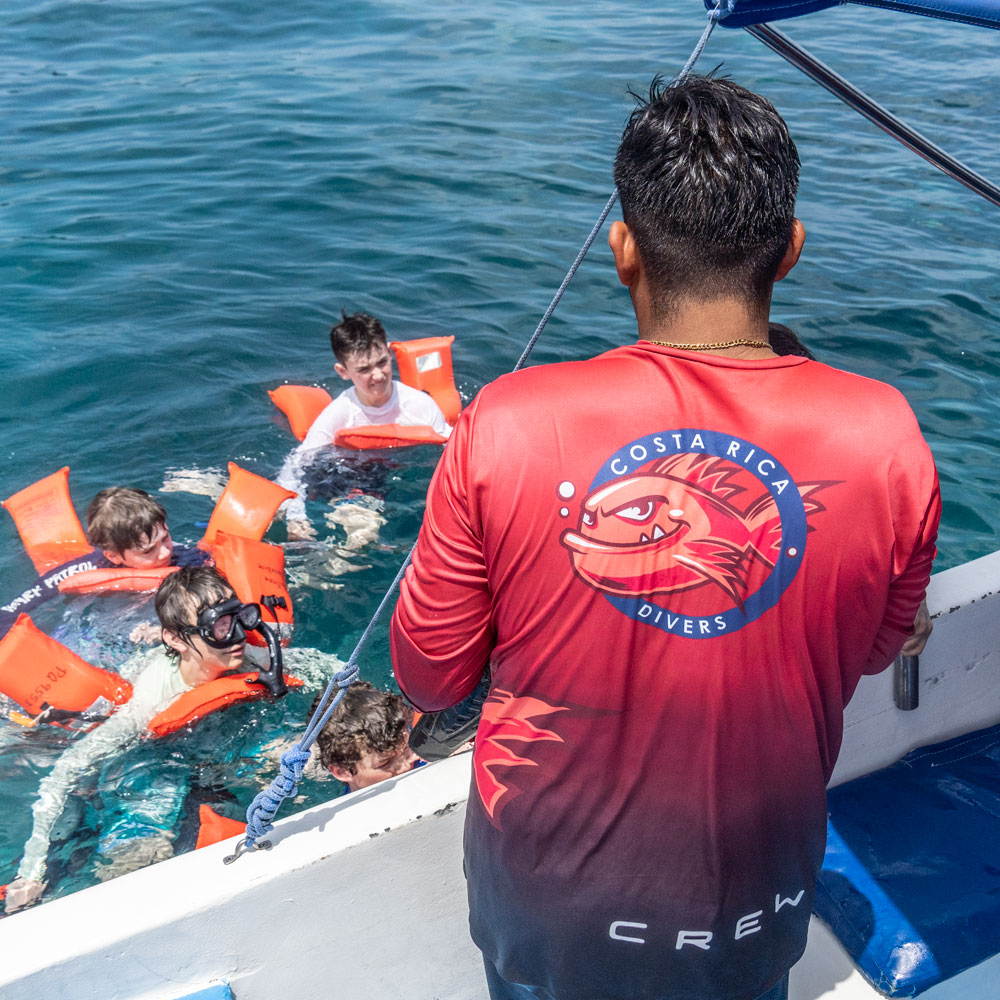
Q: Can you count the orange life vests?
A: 4